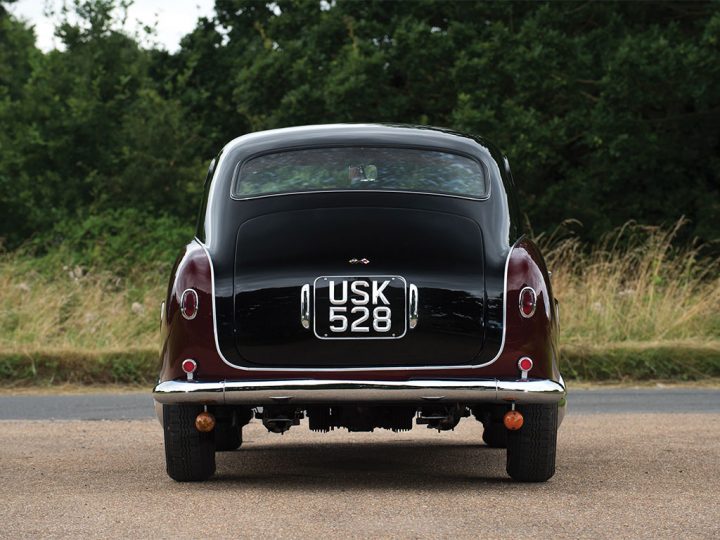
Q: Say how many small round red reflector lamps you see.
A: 2